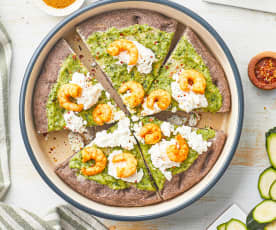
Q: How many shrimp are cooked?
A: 10